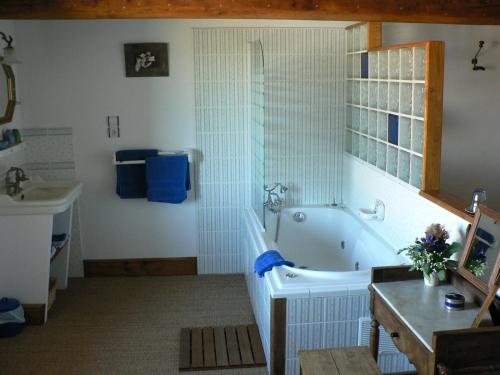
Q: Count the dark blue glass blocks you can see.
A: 2